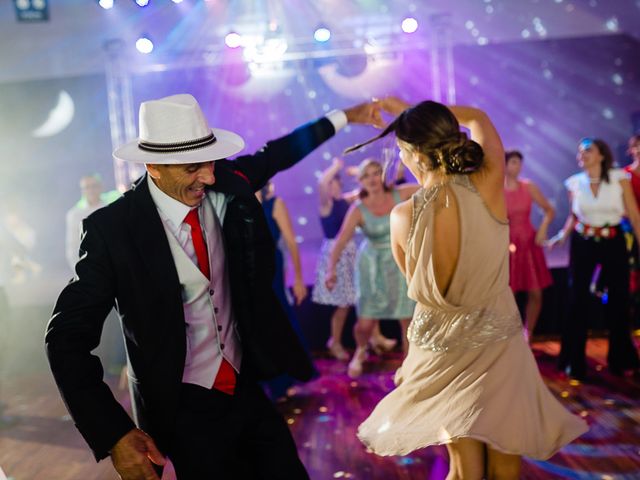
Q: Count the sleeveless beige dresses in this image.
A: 1